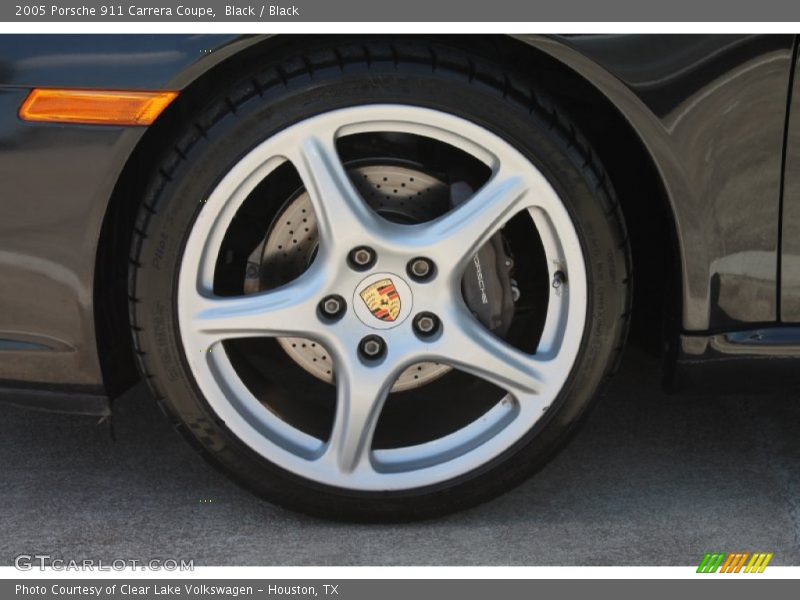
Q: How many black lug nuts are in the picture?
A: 5